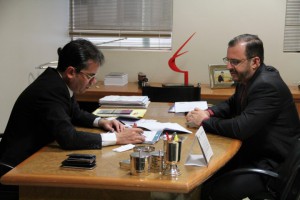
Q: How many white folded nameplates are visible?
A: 1